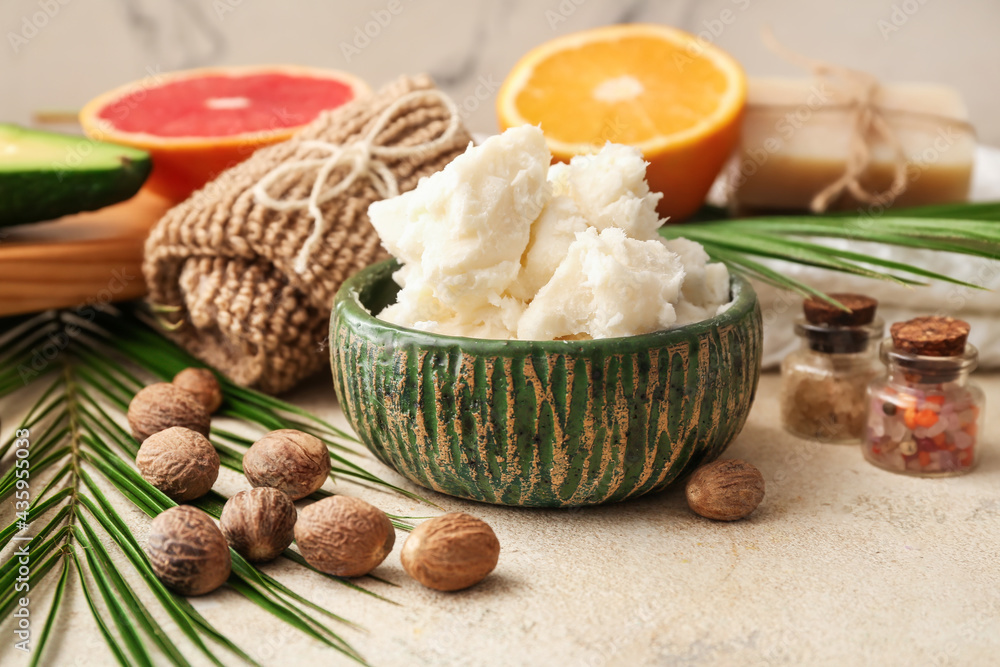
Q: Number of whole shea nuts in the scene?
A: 9